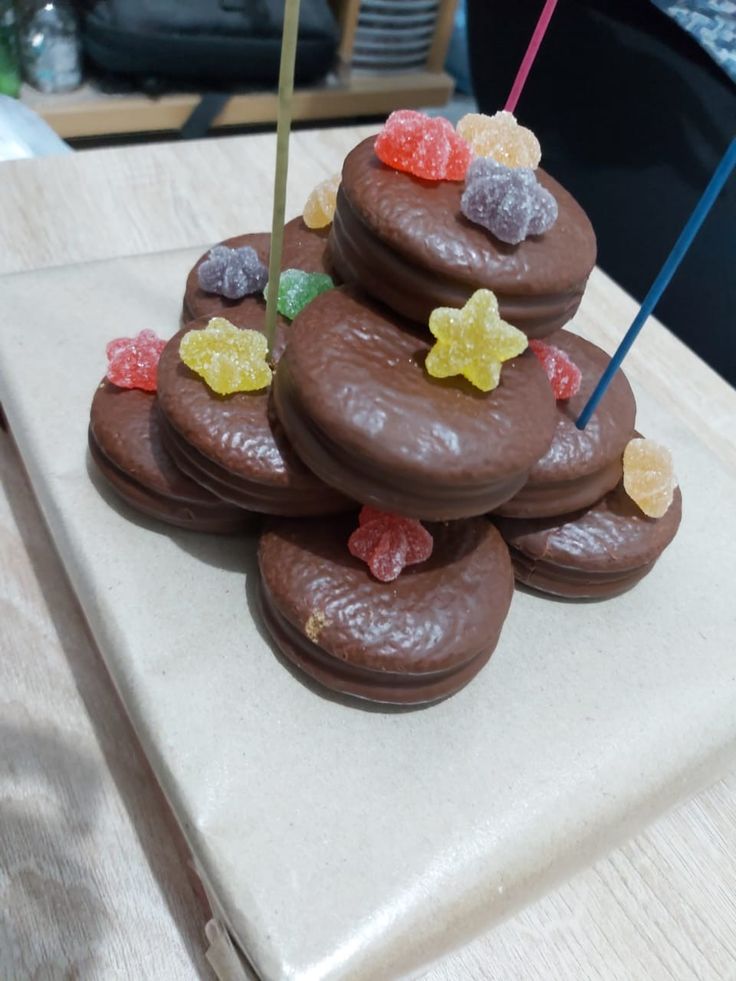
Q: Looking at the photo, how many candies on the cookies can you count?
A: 12